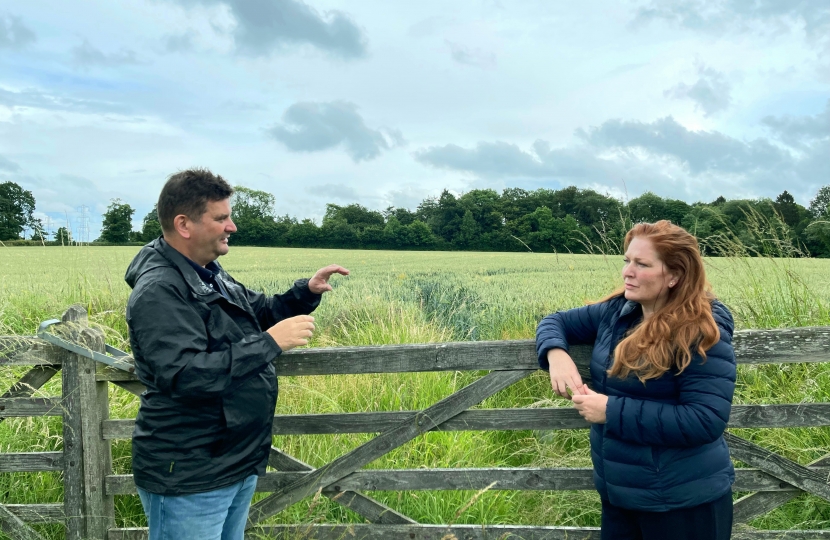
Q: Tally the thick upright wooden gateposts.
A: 2